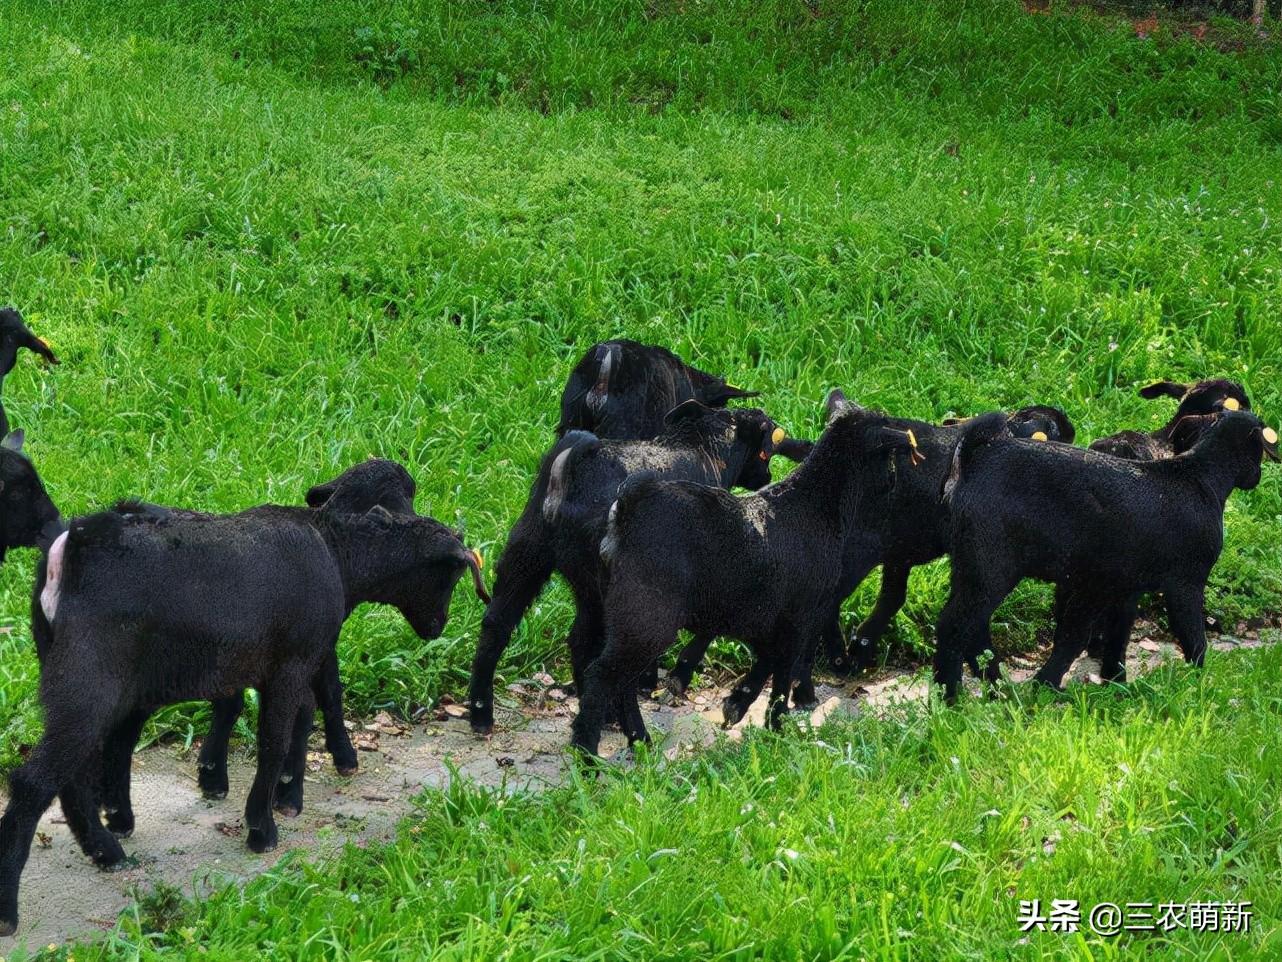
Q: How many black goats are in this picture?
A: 10